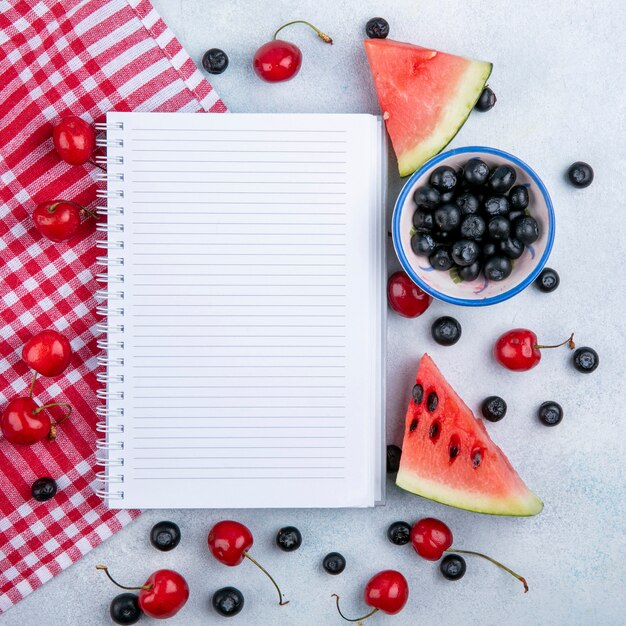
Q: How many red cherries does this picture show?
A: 11